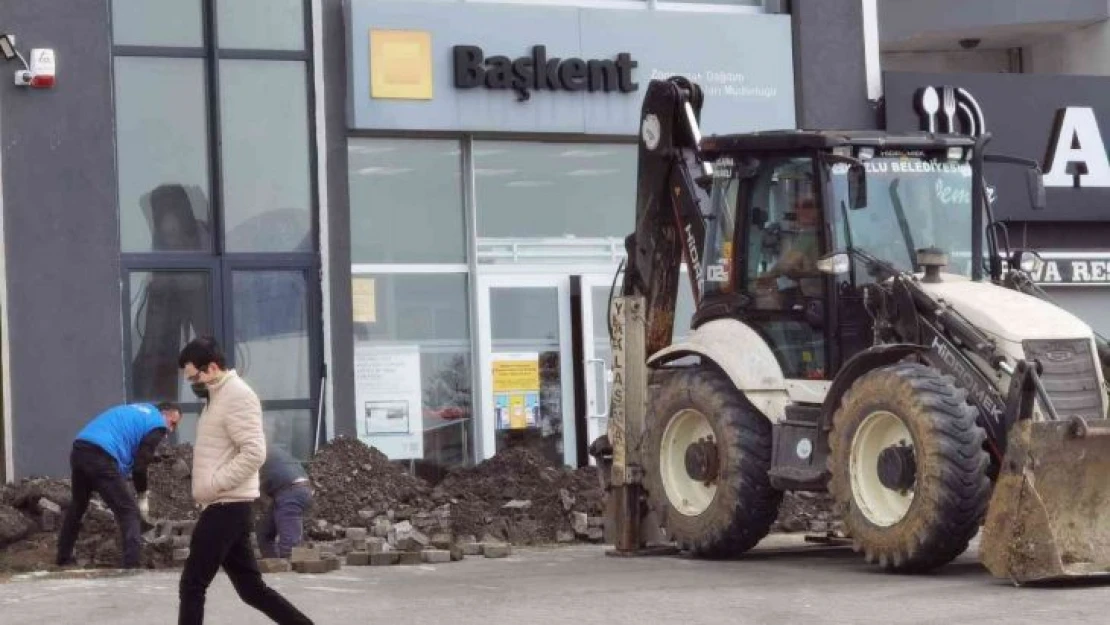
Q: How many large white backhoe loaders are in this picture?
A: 1